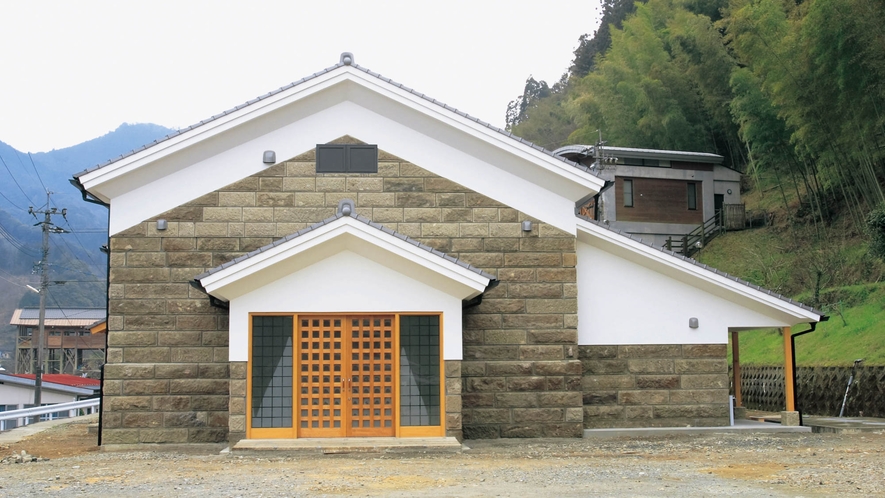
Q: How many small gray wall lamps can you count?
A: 4